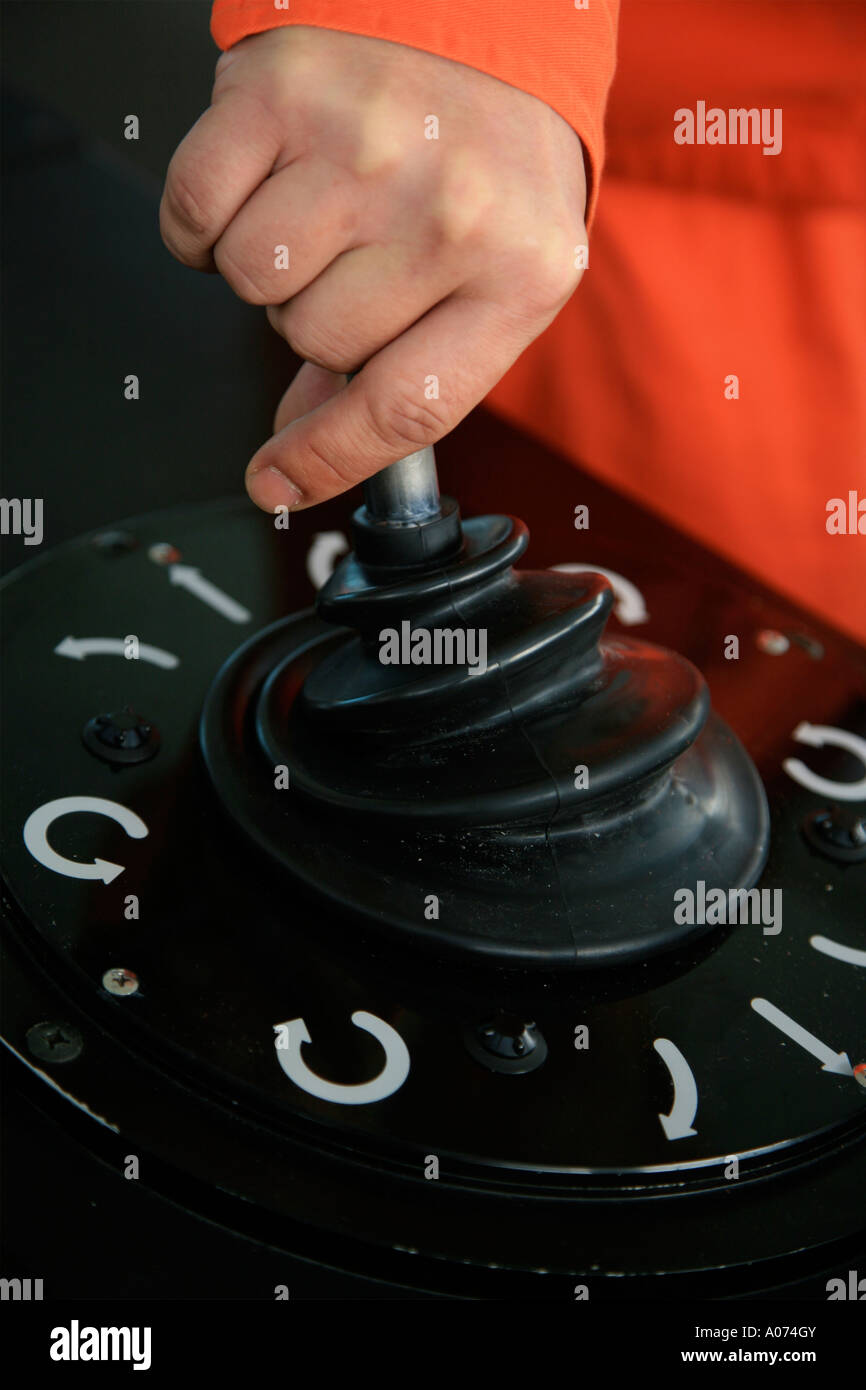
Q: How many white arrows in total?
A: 10